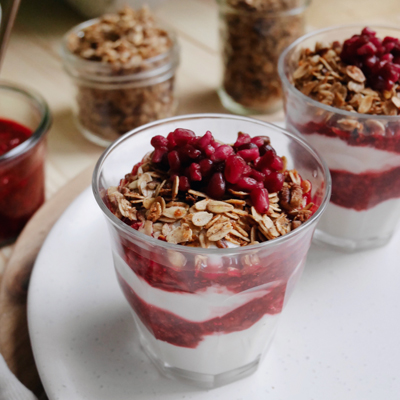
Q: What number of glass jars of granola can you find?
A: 2